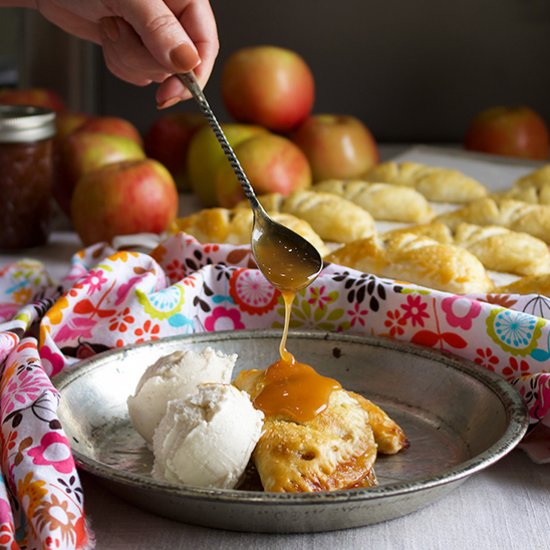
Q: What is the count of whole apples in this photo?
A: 11